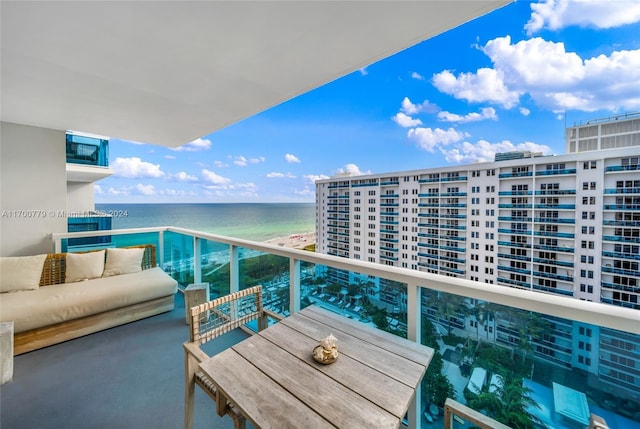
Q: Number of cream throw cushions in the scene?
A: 3